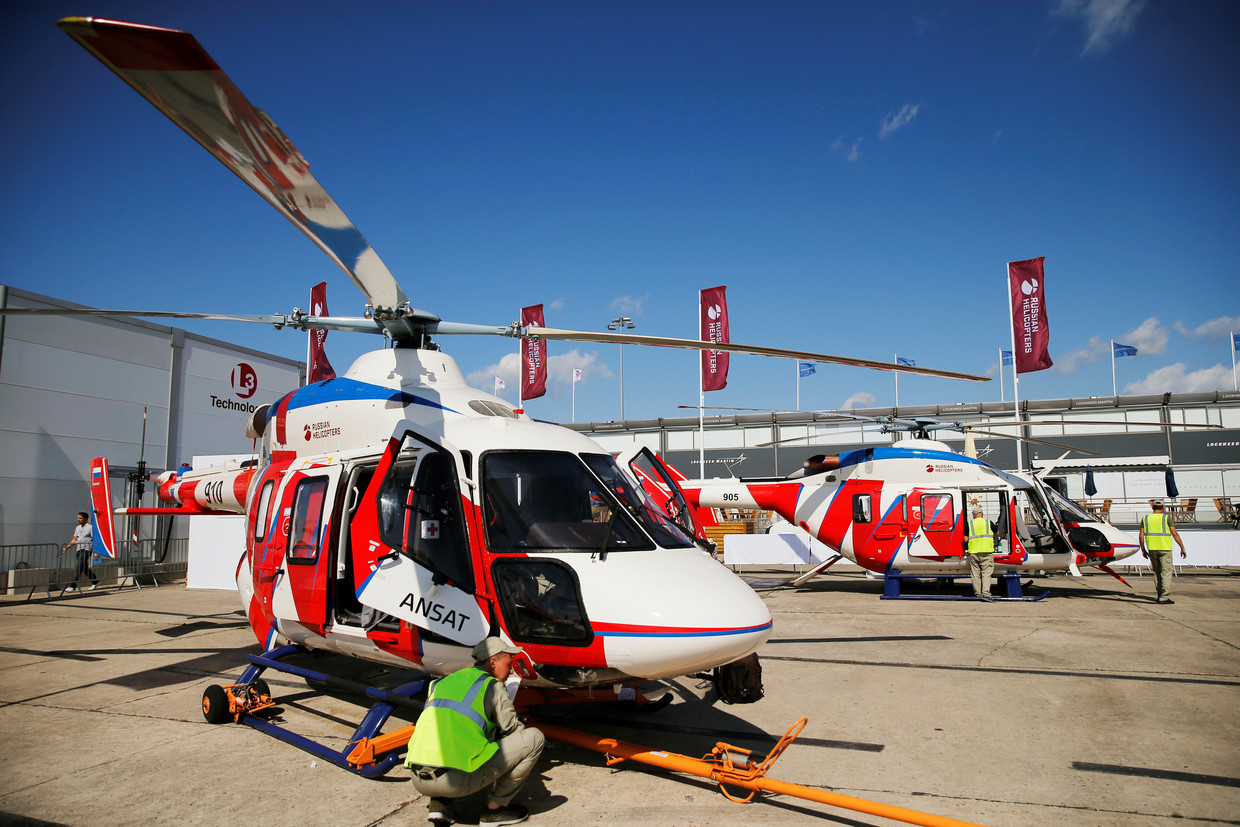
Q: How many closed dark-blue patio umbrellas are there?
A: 2